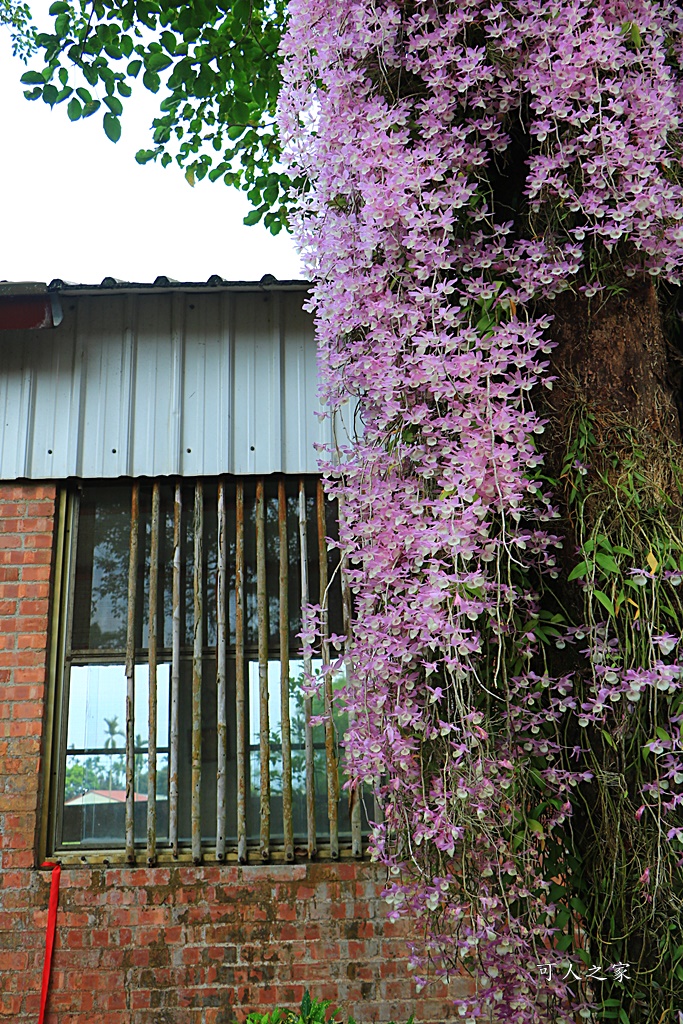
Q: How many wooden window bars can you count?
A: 11